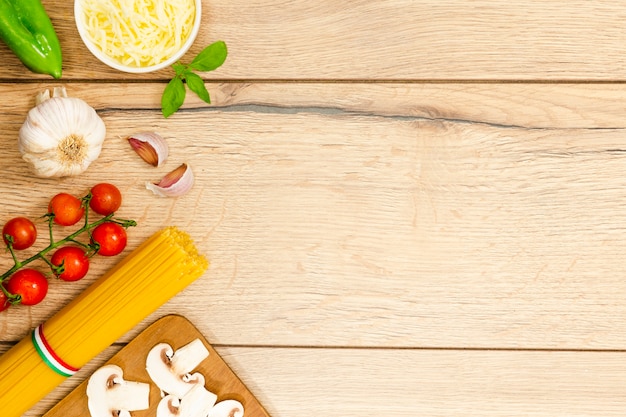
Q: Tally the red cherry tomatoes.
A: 7